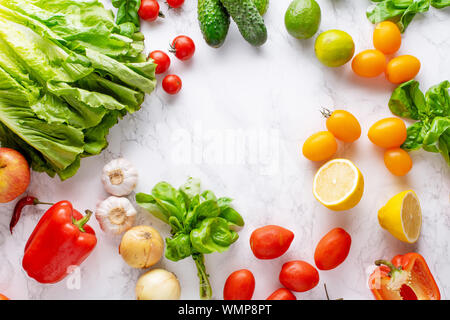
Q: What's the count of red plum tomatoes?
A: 5